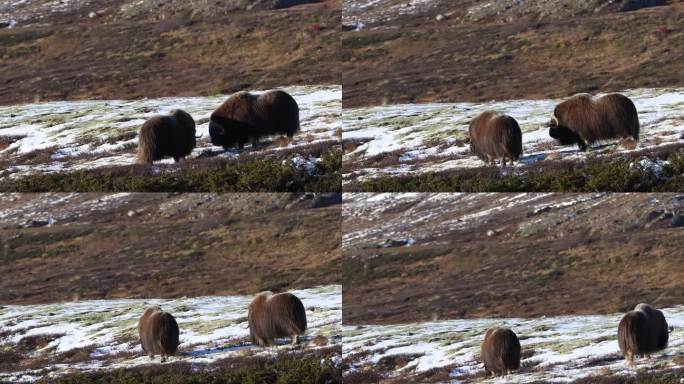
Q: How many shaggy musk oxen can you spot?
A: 8